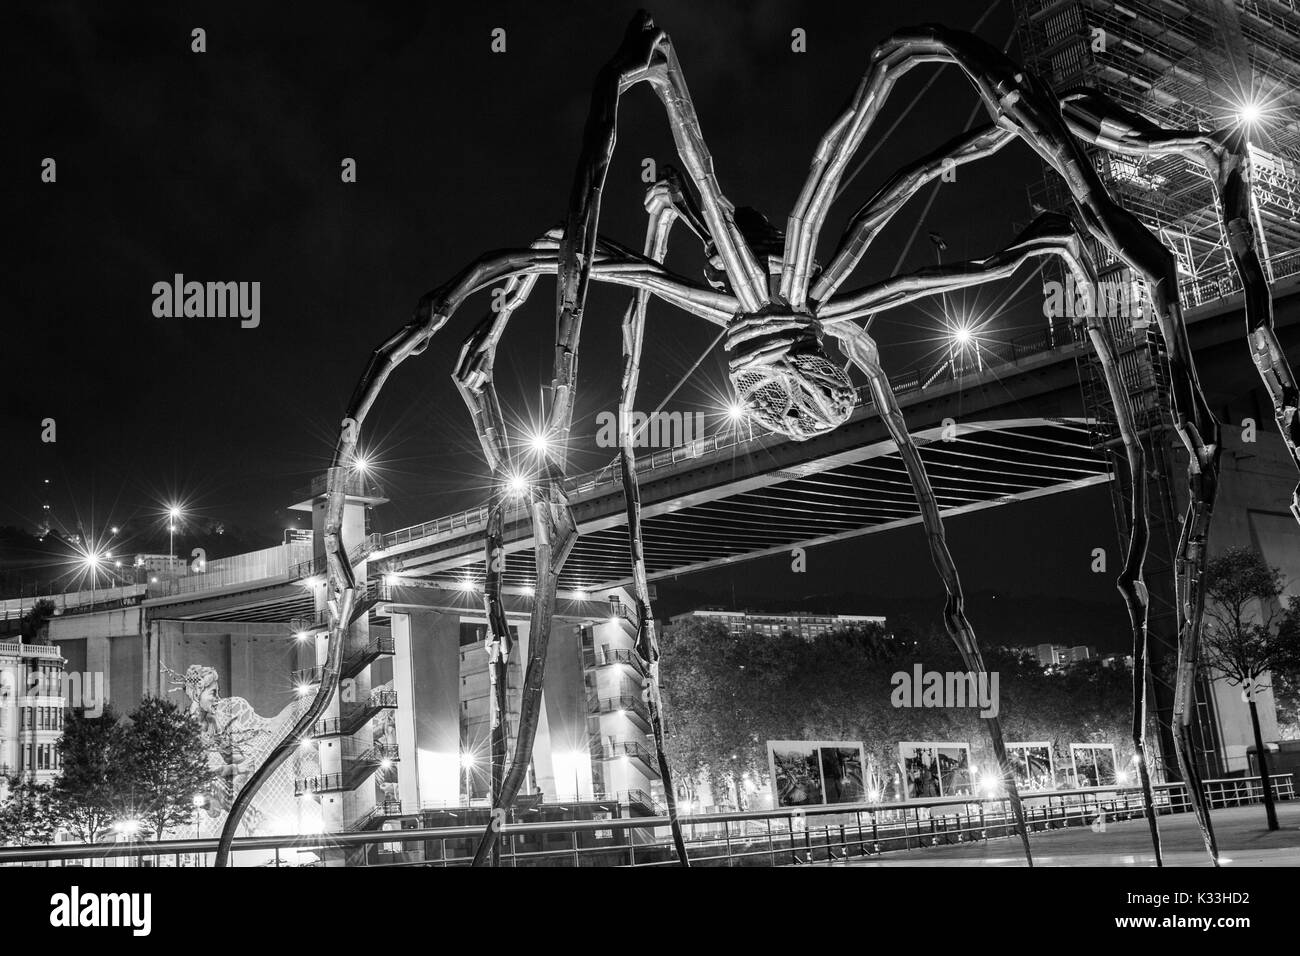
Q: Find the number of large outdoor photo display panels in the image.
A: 4